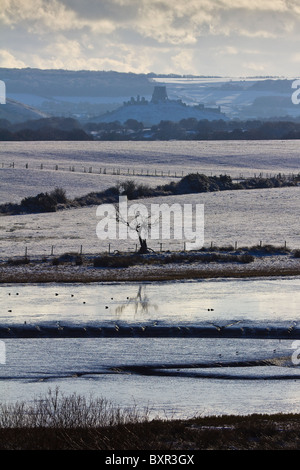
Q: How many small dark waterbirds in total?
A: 11